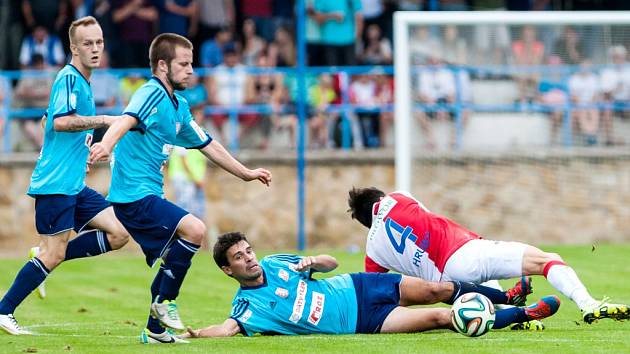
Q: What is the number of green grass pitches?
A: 1